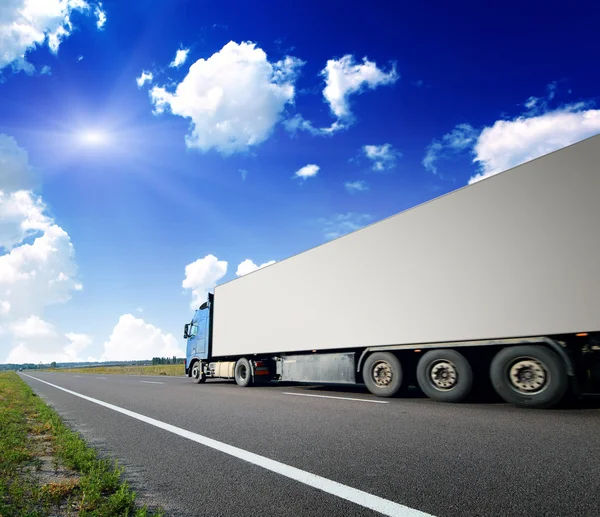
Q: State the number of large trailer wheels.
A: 3